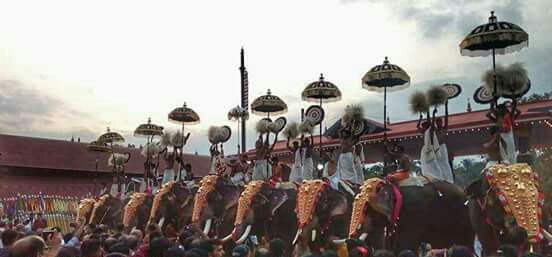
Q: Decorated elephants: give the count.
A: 9